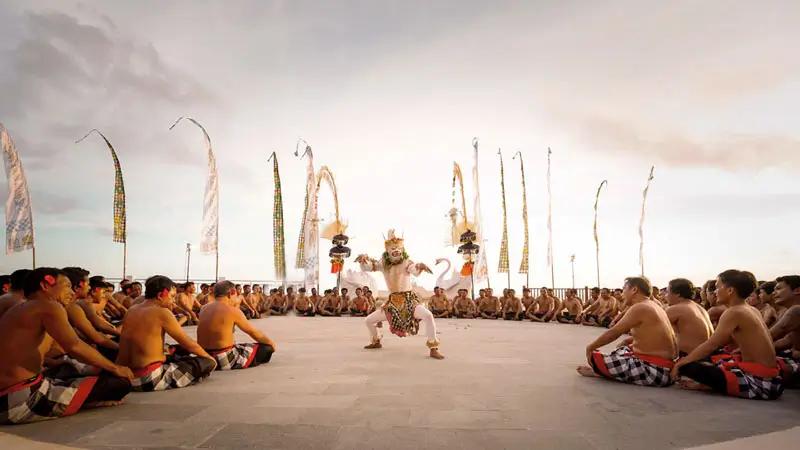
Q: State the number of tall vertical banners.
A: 12